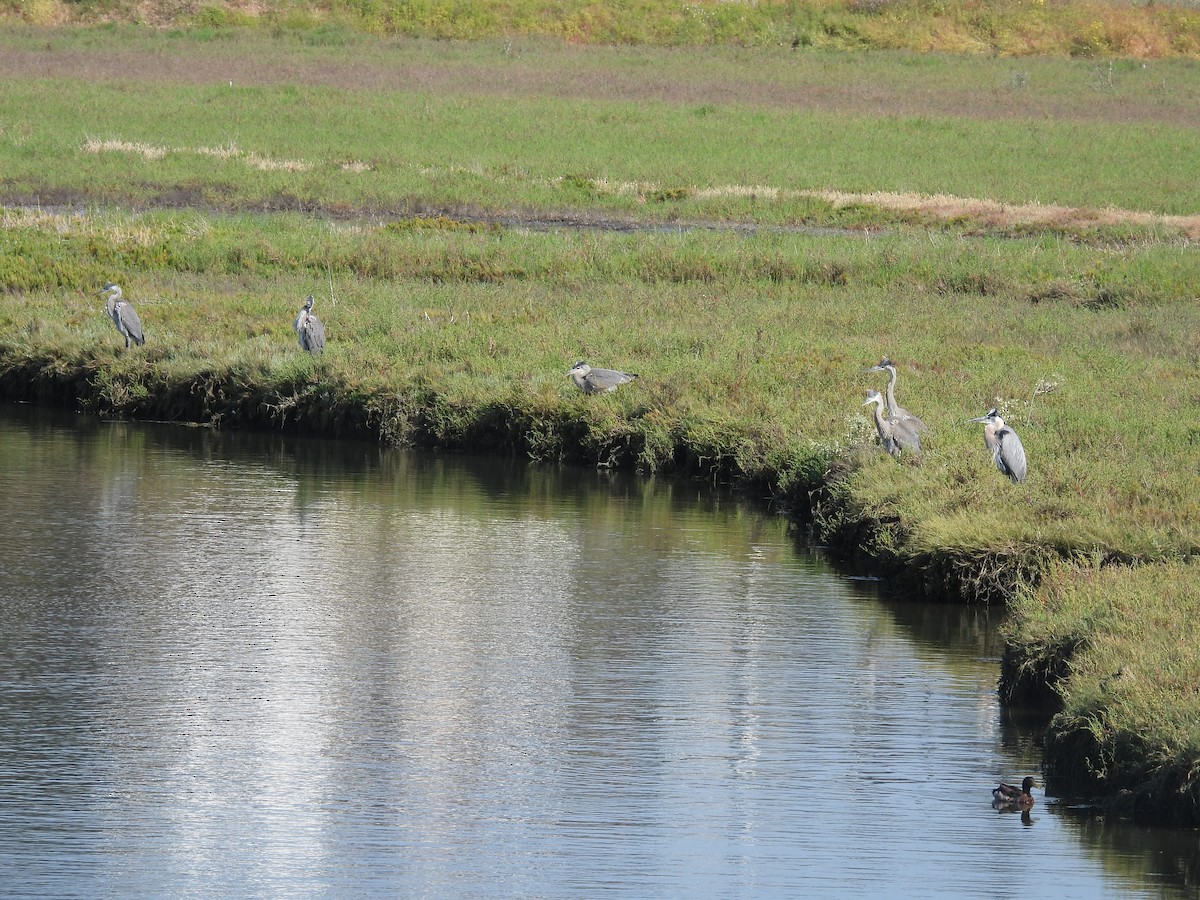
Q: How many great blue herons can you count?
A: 6